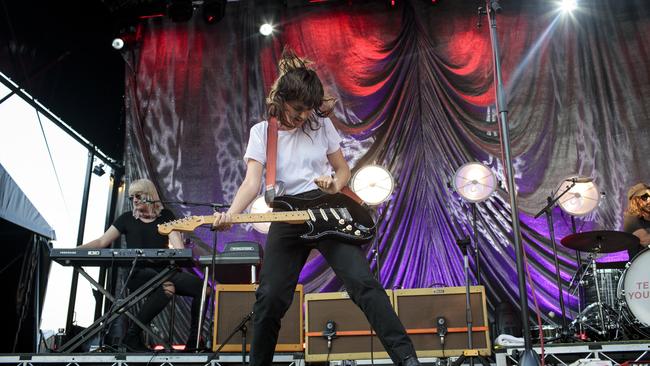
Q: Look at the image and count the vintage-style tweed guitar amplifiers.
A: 3